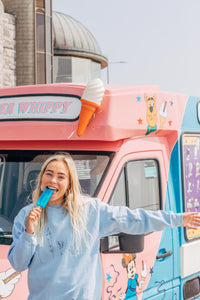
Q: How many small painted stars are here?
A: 6